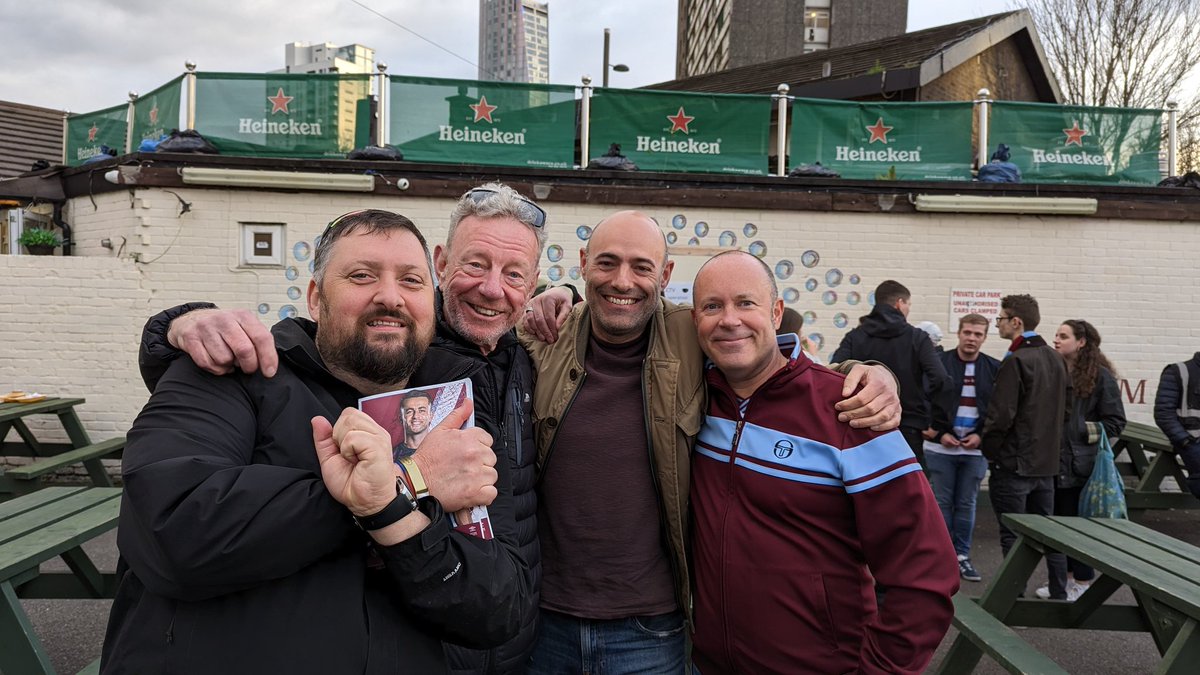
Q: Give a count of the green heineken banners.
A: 7